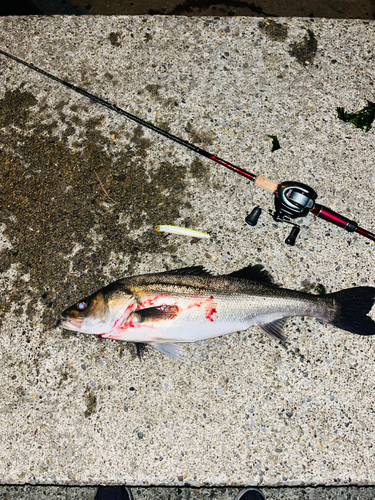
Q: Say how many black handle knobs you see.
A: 2